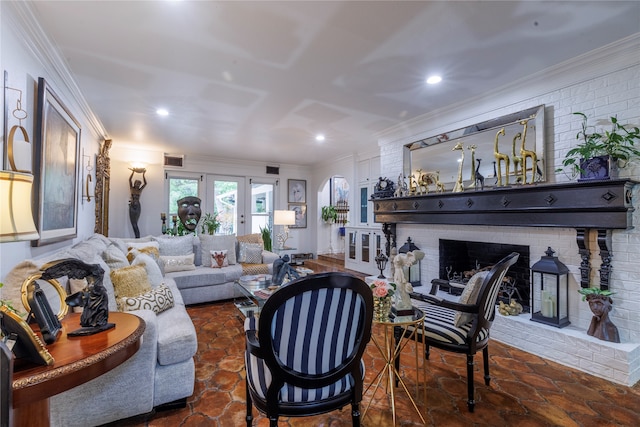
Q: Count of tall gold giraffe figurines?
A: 3